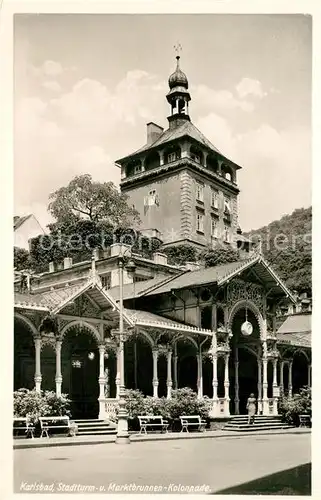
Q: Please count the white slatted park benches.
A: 5